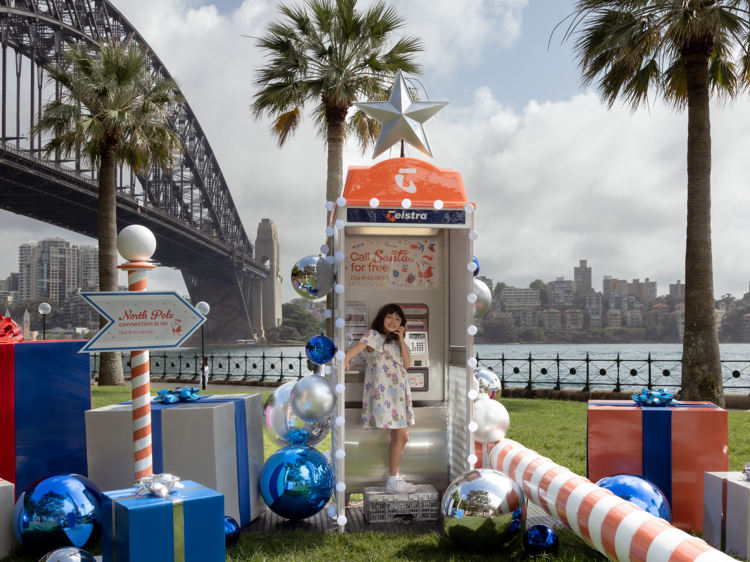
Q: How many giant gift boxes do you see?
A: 6